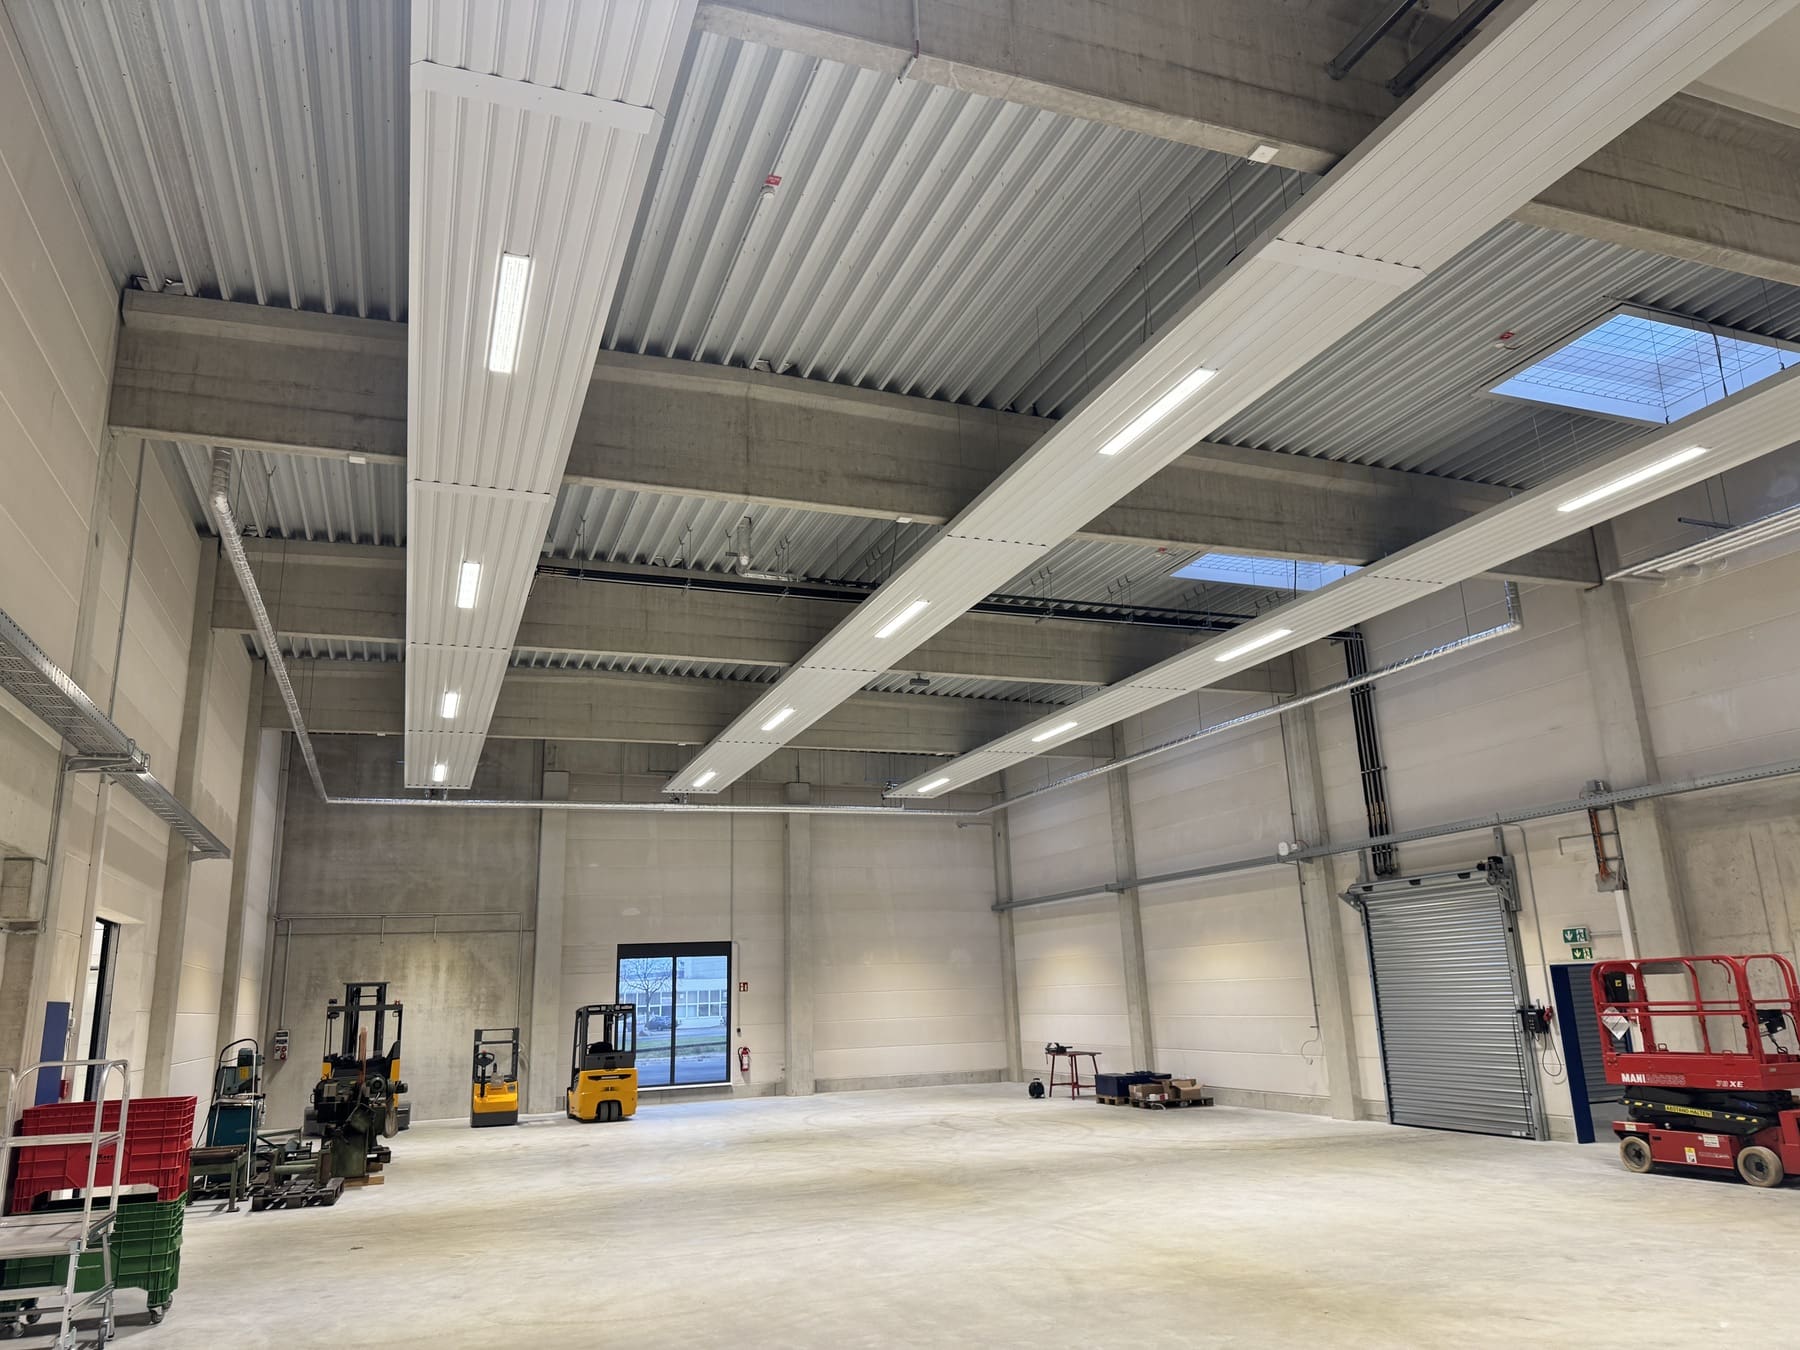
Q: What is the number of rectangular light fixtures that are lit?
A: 12